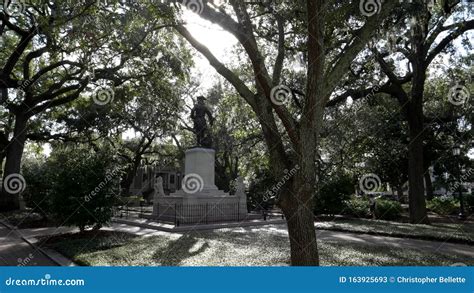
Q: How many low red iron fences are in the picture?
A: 0